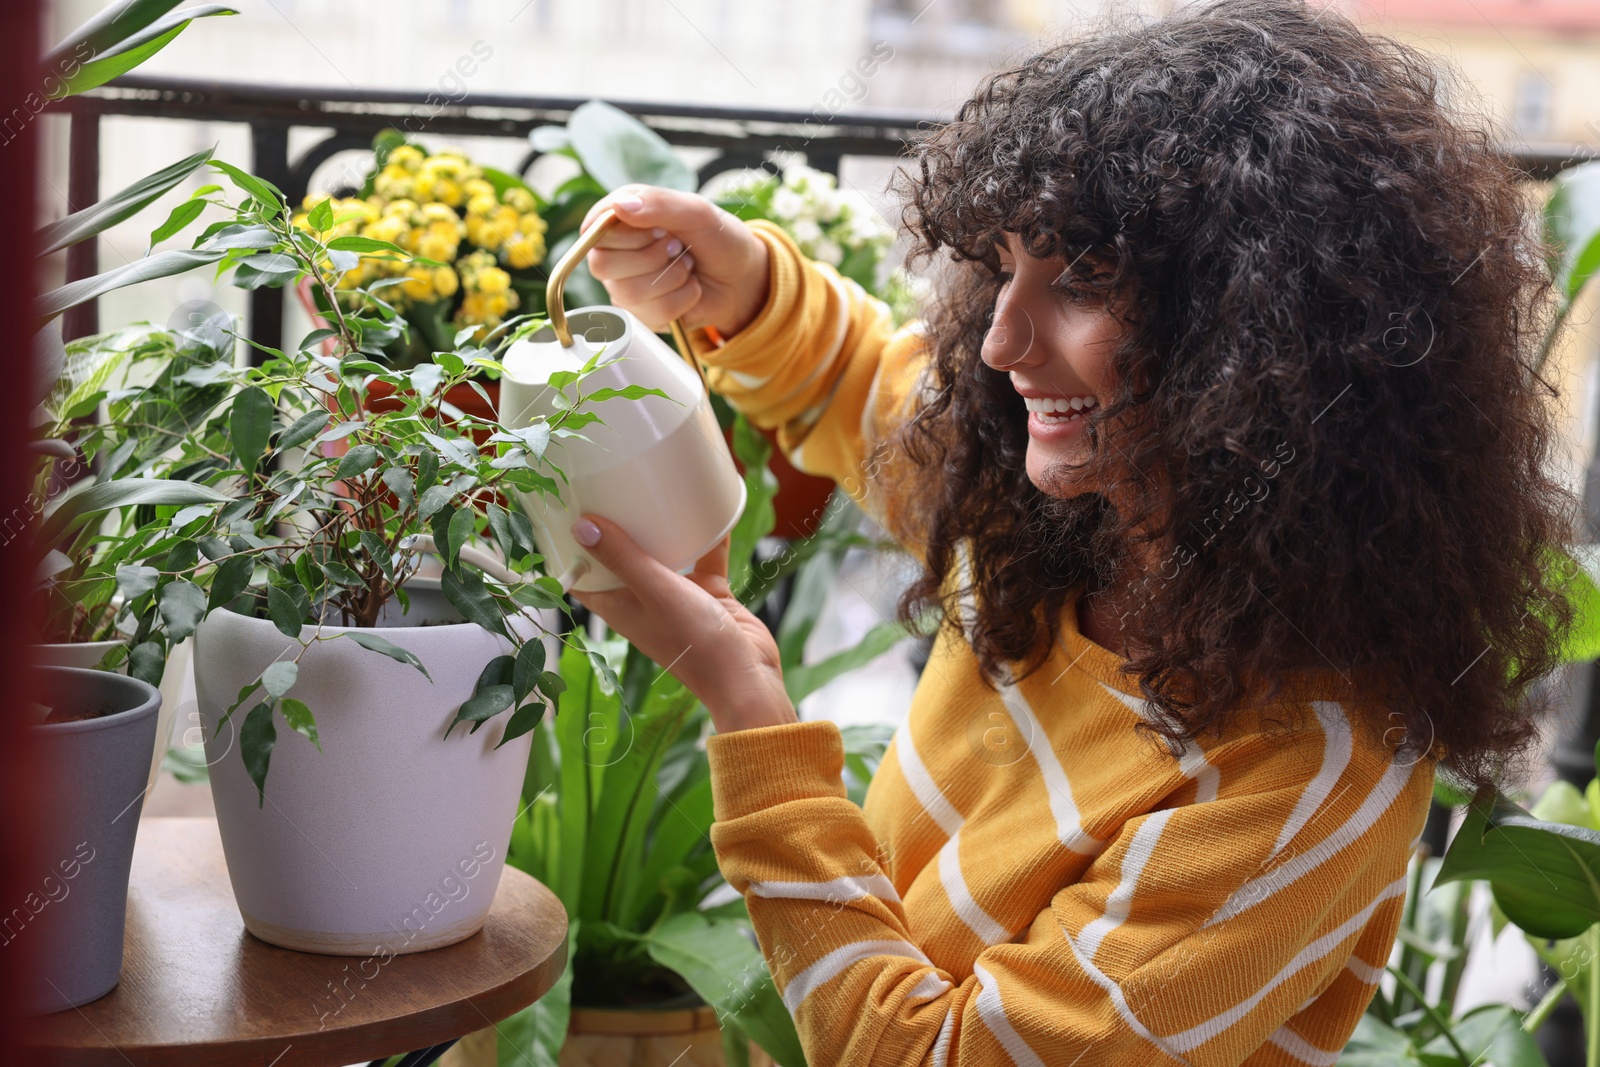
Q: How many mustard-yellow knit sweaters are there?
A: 1